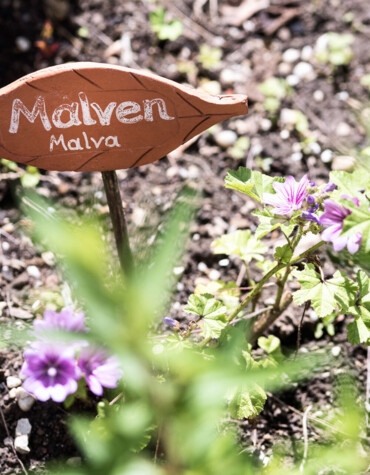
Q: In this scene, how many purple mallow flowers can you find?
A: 5